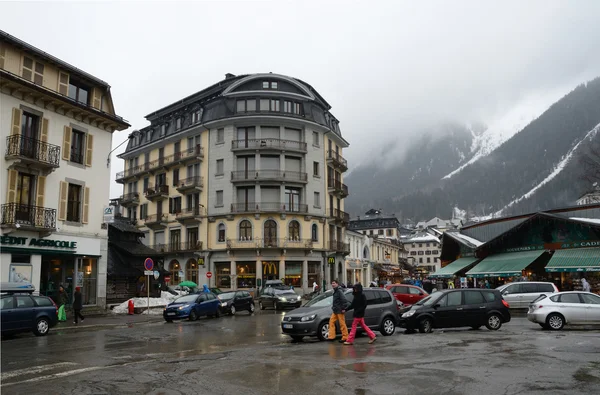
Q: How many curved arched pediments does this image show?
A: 1